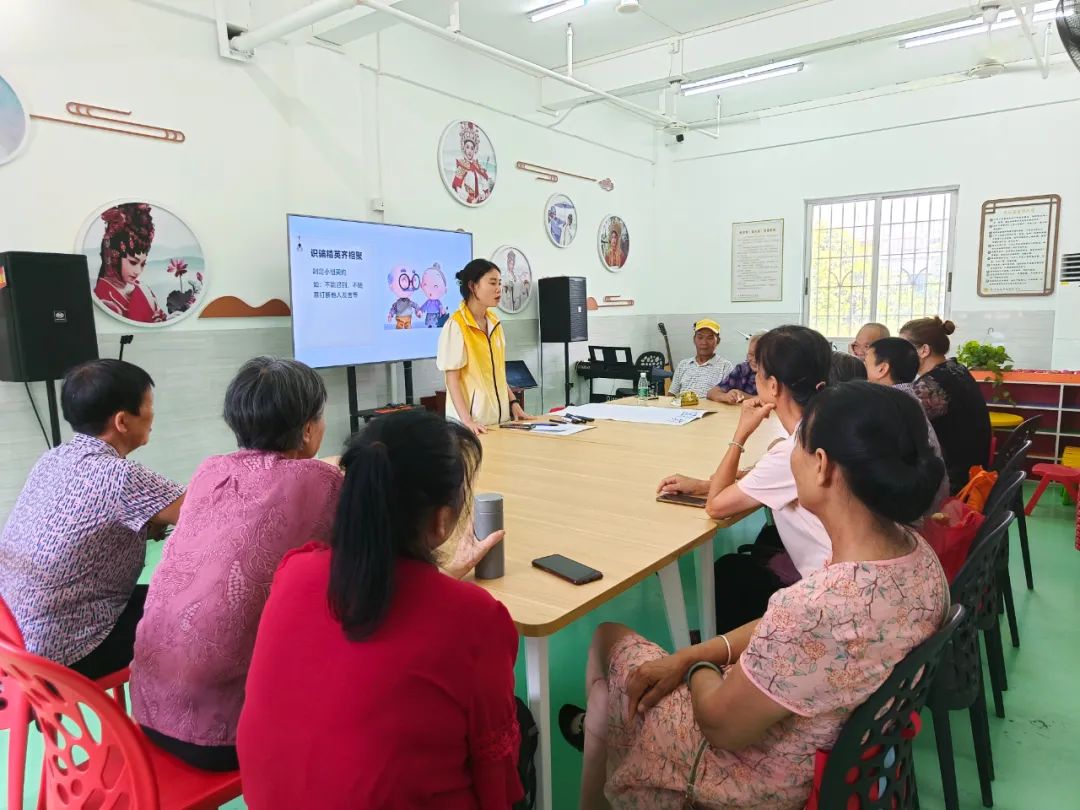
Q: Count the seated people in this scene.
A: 11